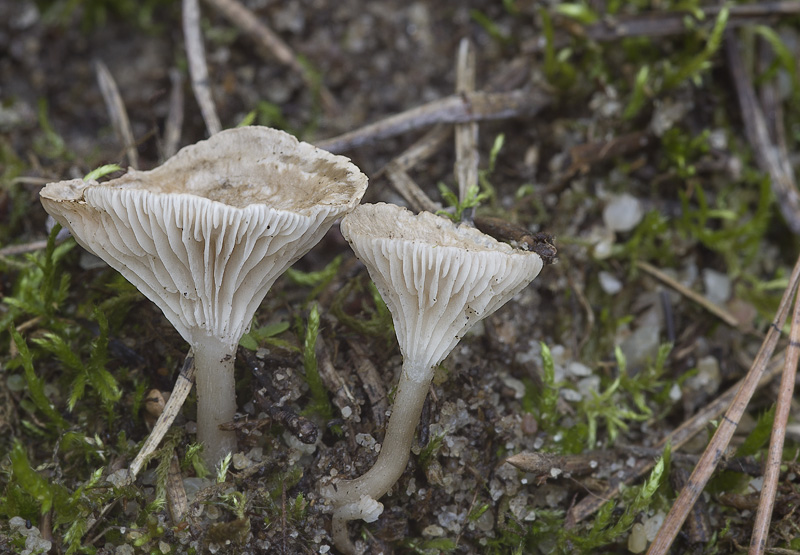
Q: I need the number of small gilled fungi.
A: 2